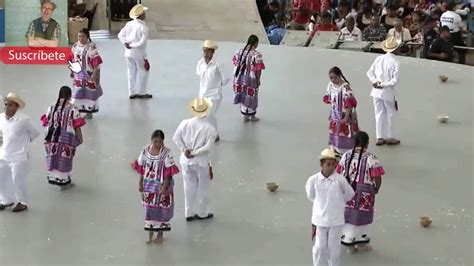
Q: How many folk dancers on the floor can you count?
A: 12